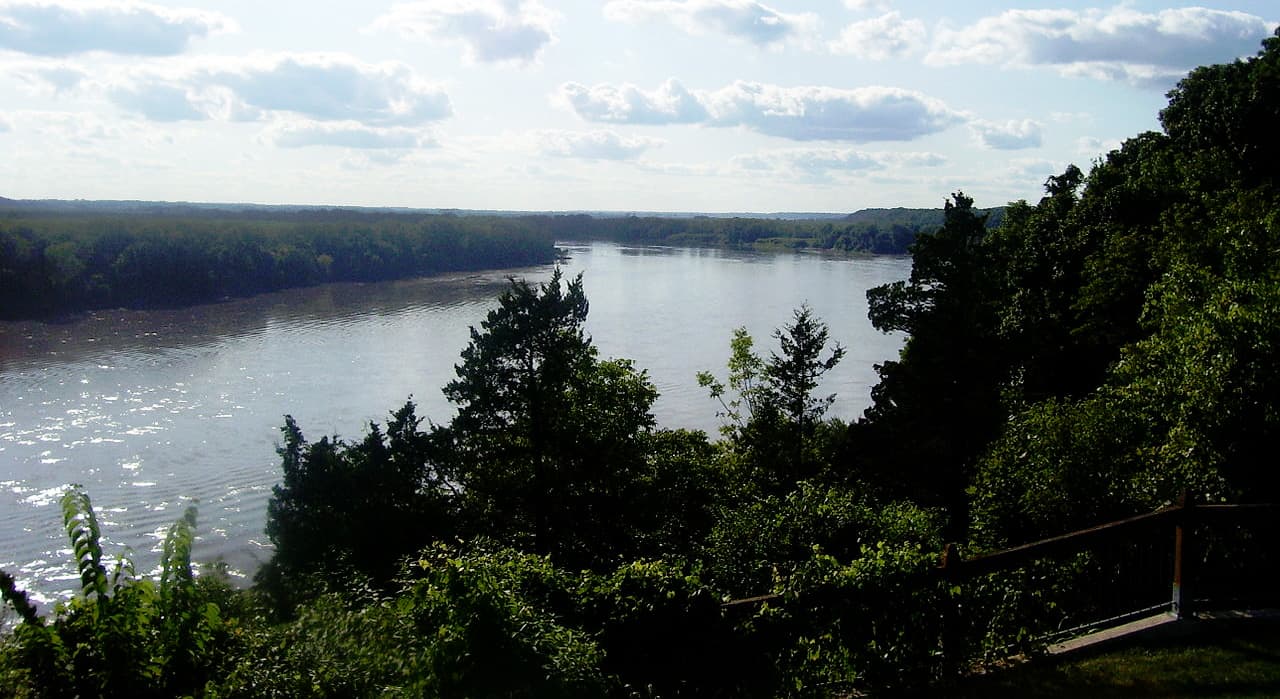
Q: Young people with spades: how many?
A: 0